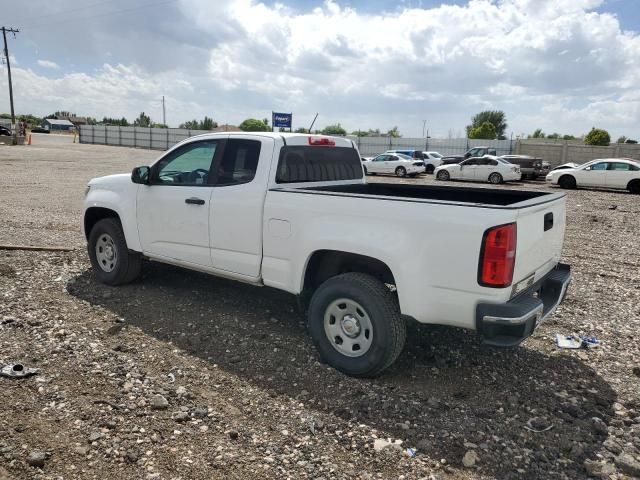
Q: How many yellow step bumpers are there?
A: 0